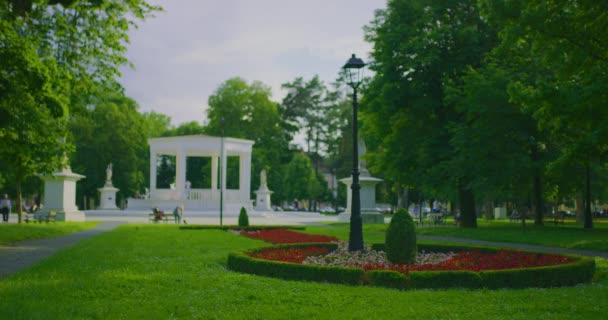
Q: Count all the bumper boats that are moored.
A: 0